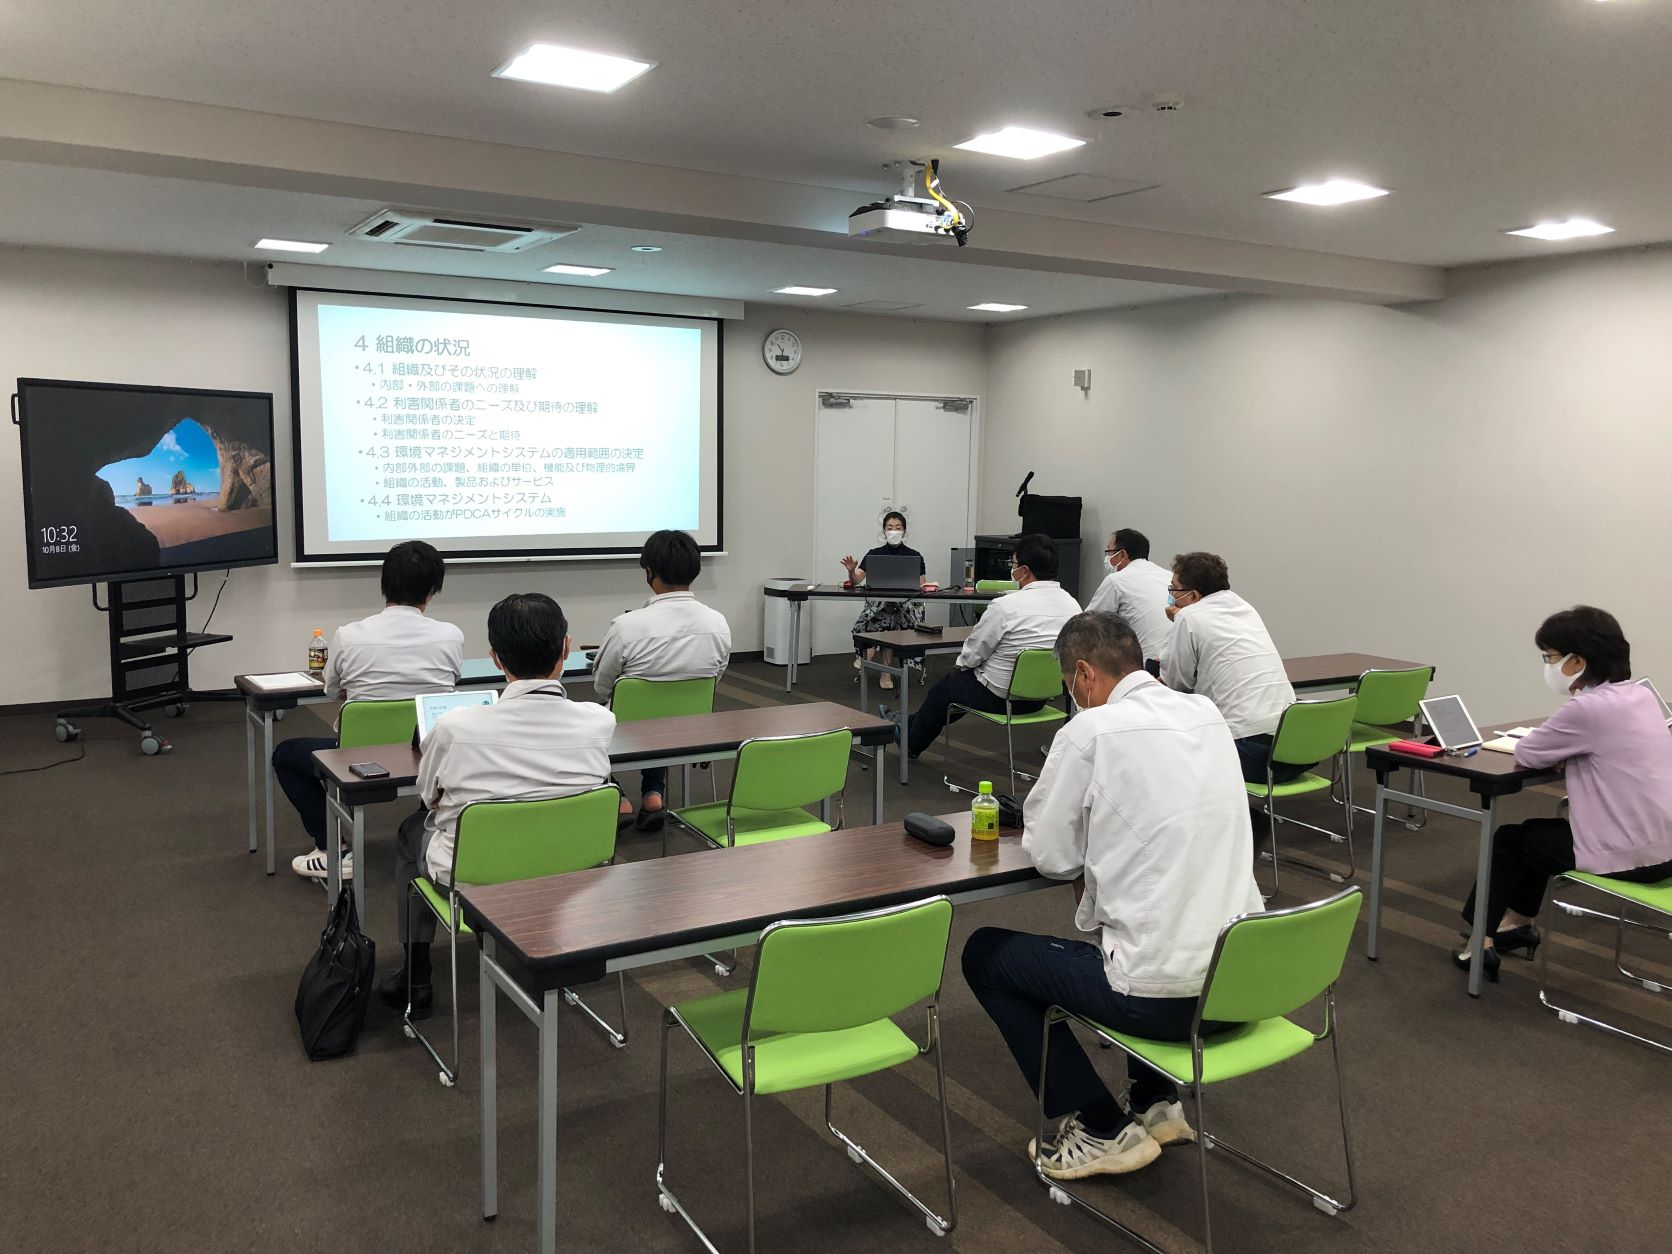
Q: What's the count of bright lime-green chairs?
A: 11